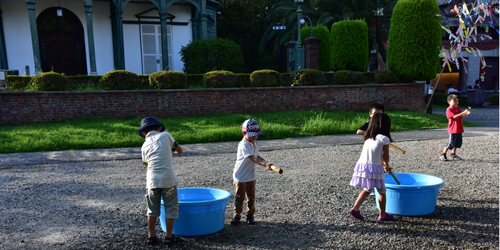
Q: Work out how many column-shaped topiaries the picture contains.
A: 3